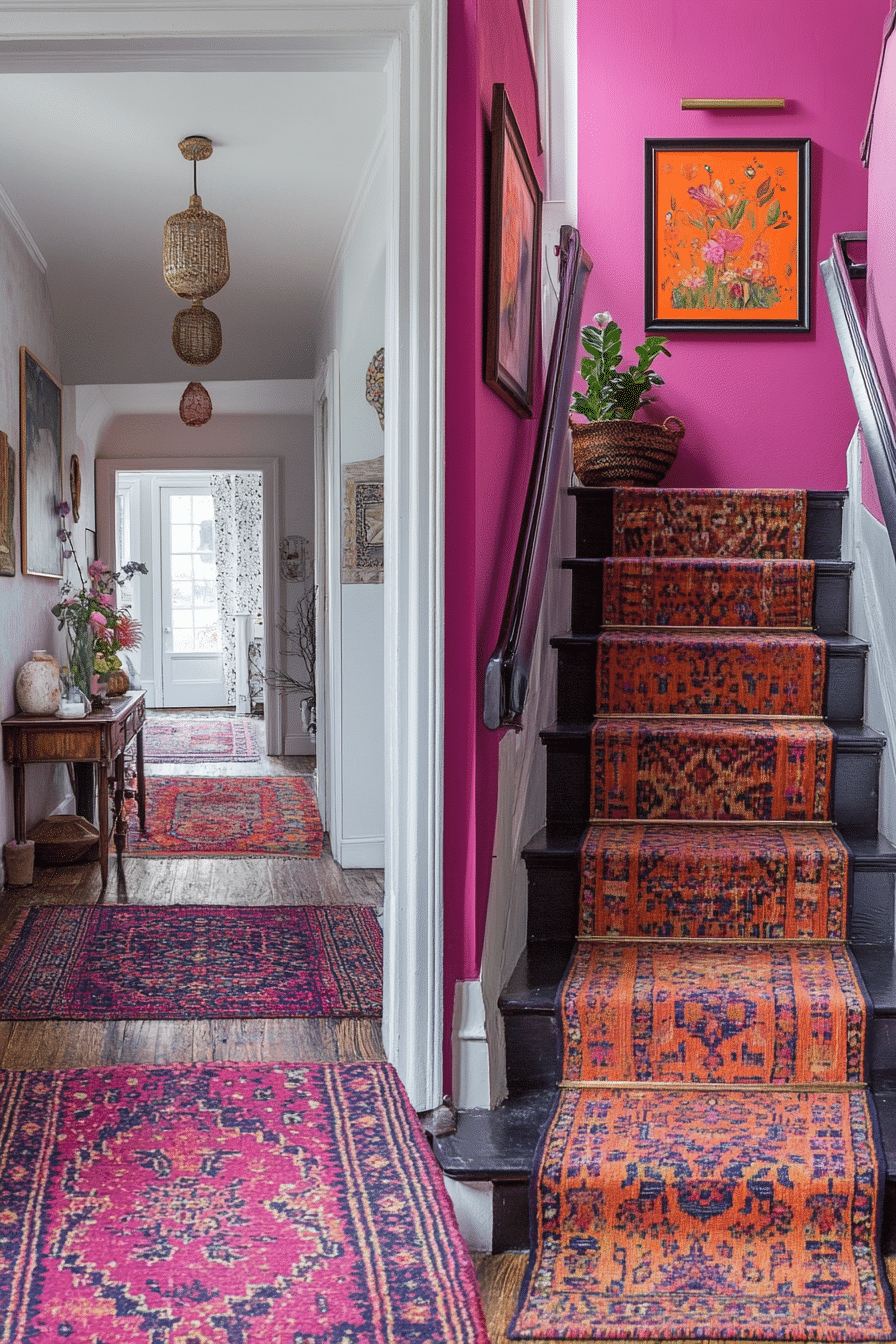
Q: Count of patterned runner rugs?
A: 5